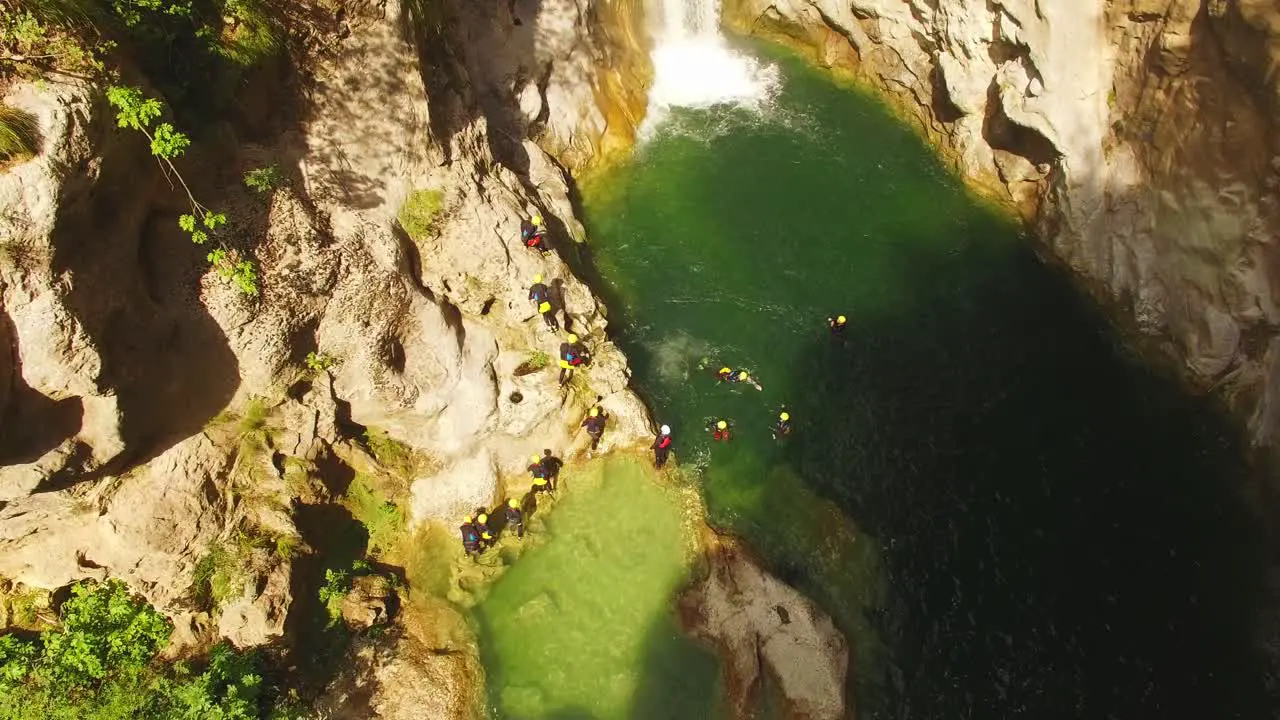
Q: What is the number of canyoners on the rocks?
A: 9